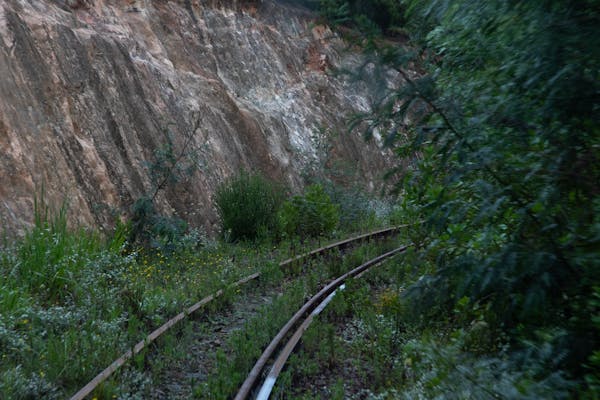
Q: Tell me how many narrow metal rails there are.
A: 3